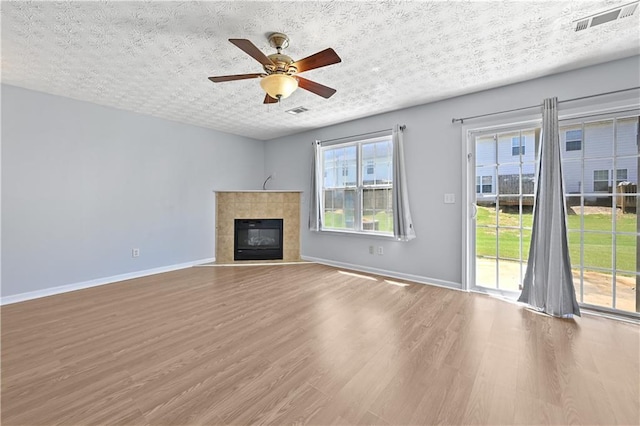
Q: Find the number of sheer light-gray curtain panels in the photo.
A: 3